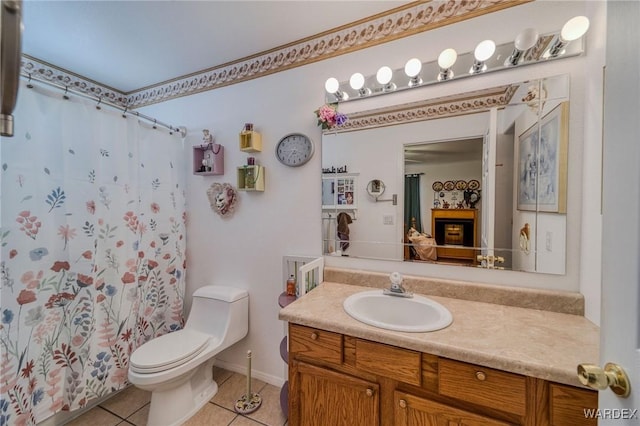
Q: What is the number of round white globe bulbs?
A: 8